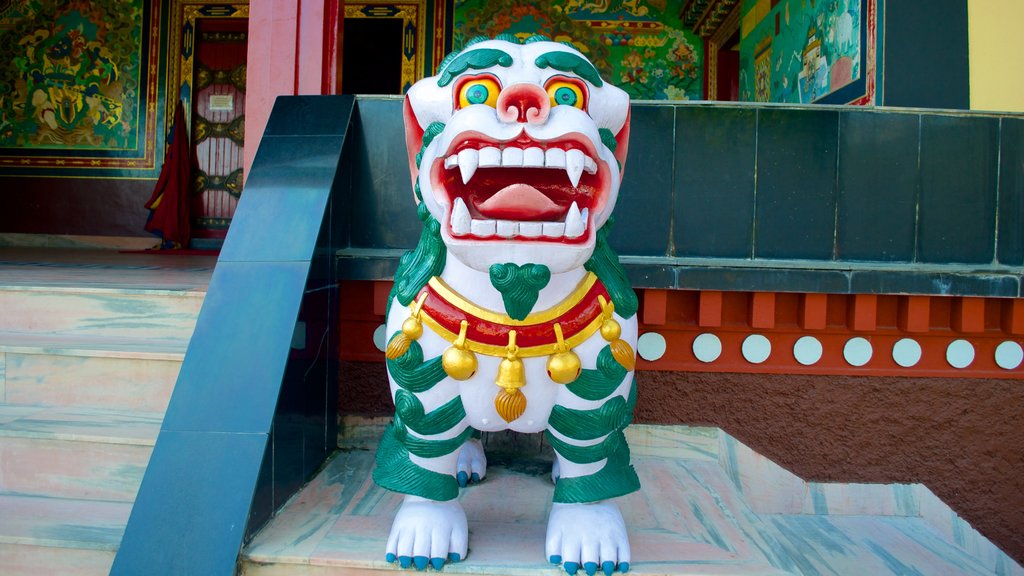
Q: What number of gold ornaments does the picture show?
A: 5